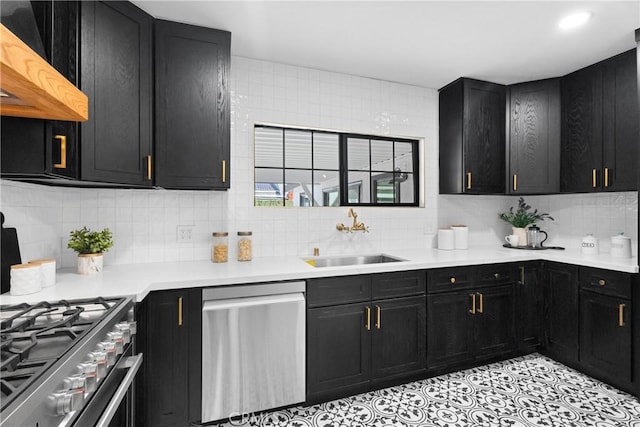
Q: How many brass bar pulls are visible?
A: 14